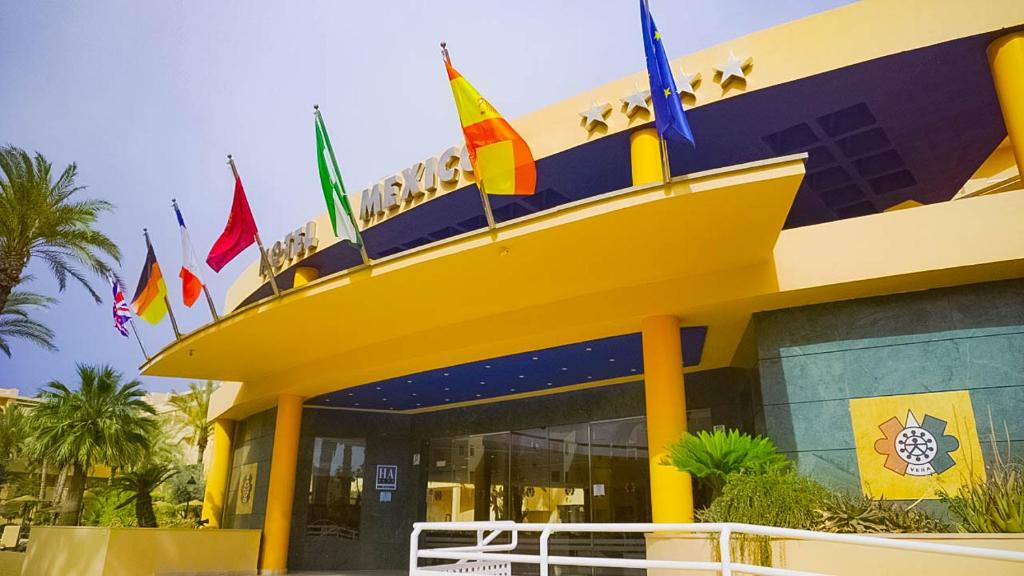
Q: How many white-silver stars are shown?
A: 4